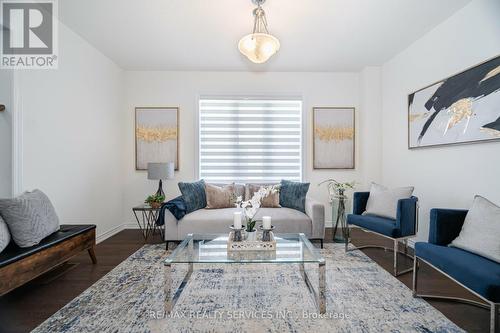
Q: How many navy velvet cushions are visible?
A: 2